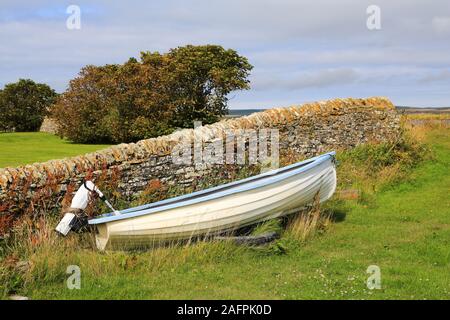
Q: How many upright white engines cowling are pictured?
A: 1